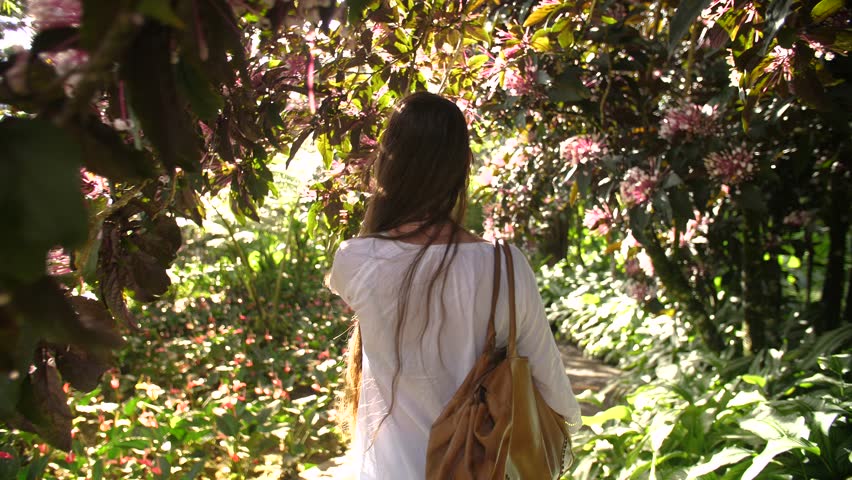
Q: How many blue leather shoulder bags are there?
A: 0